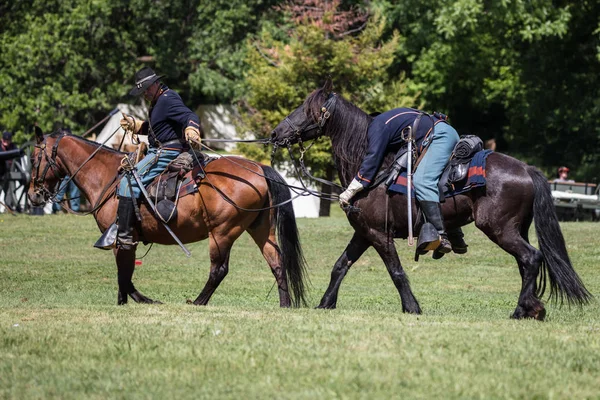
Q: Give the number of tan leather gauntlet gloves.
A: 2